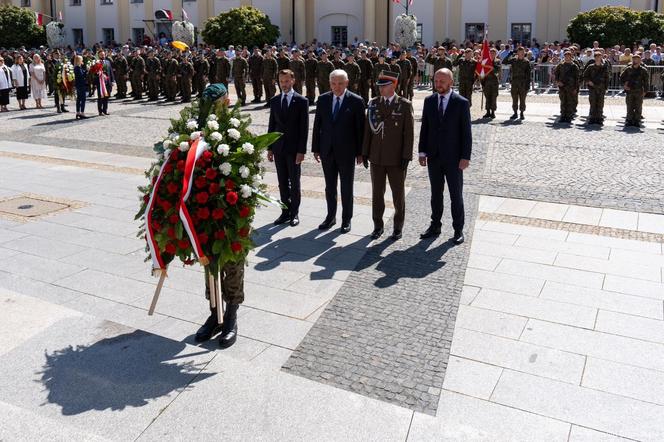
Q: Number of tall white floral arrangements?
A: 3